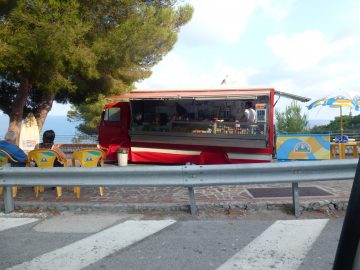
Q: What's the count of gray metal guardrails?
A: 1